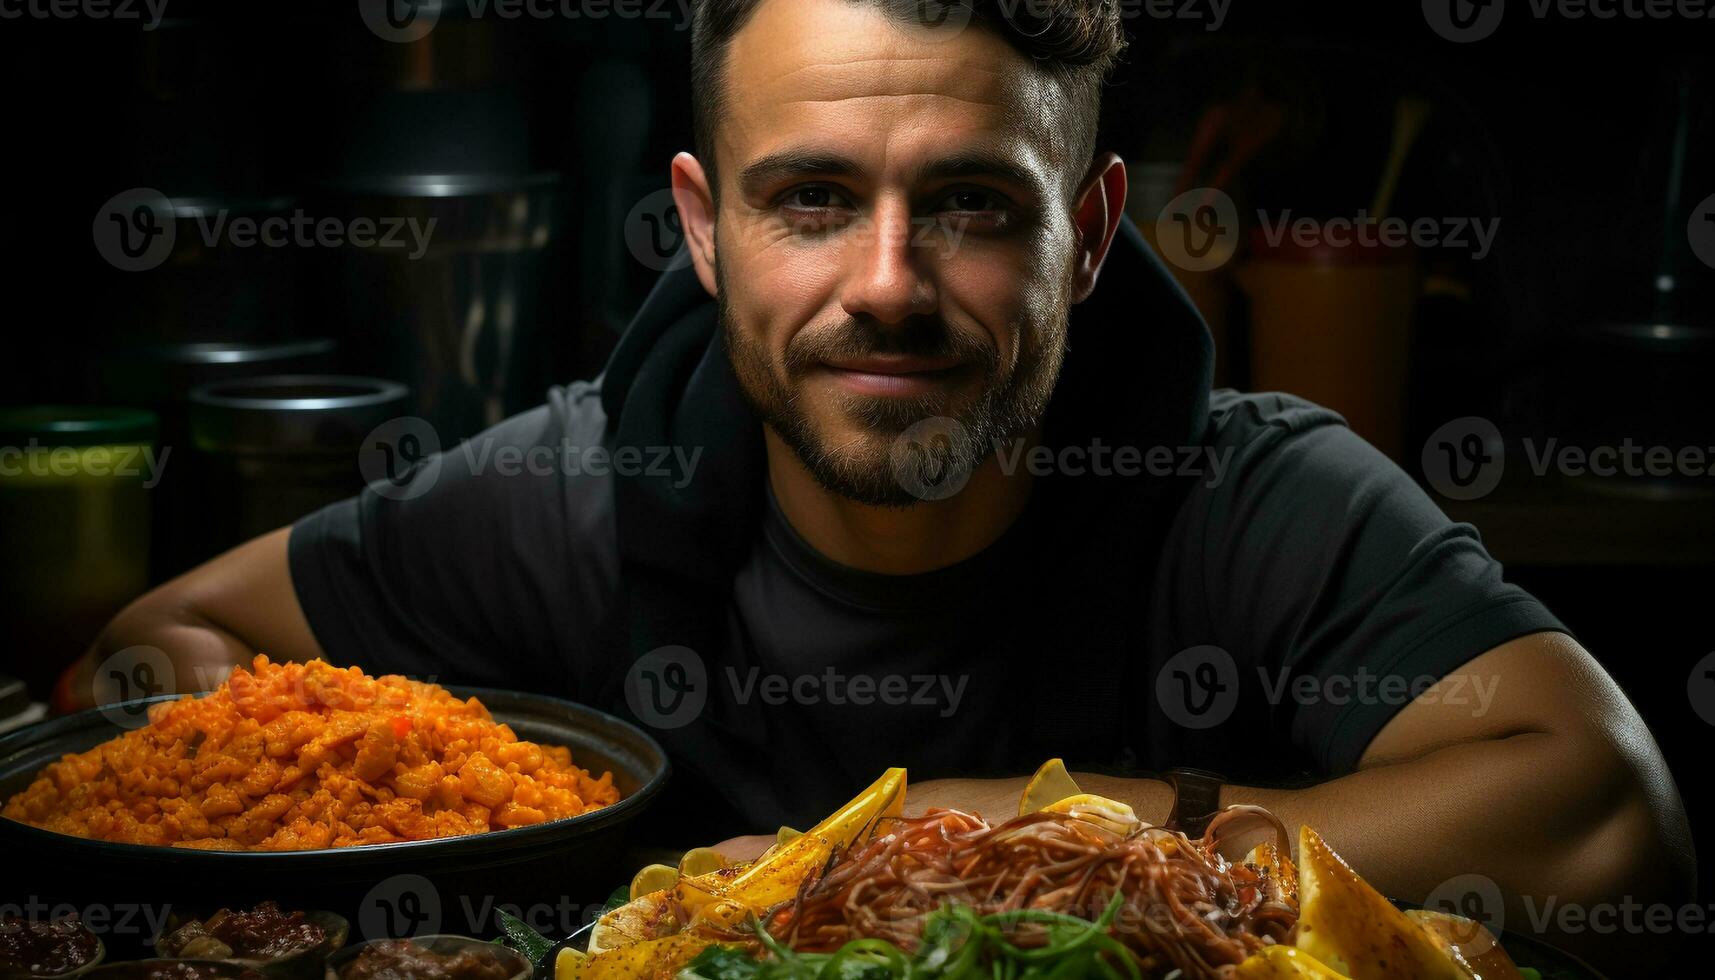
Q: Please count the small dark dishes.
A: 4